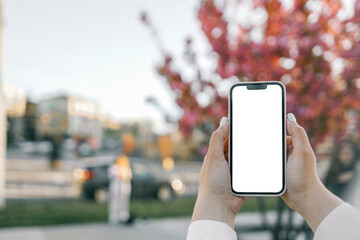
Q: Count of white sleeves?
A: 2